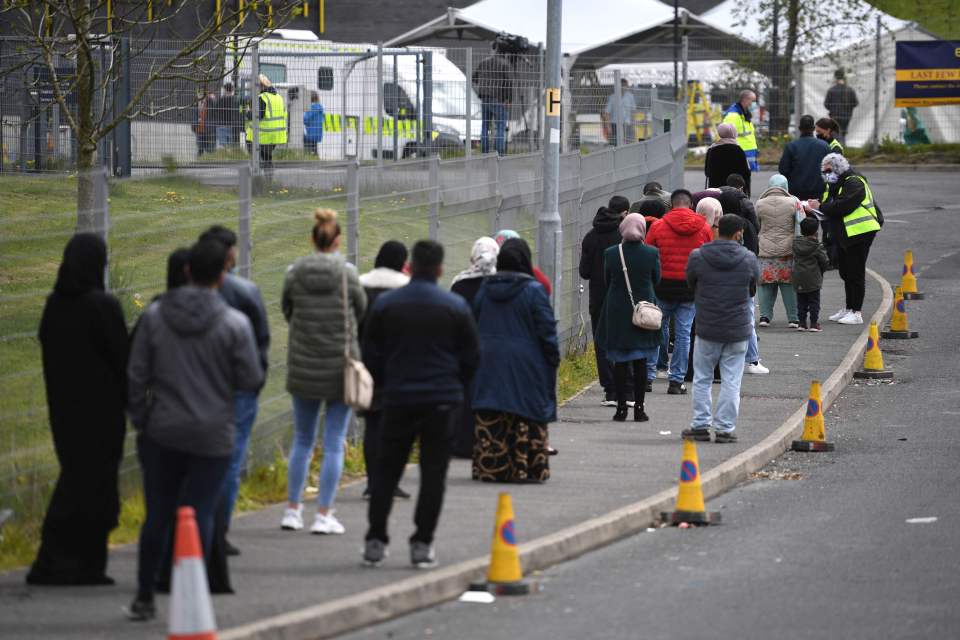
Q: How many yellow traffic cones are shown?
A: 6